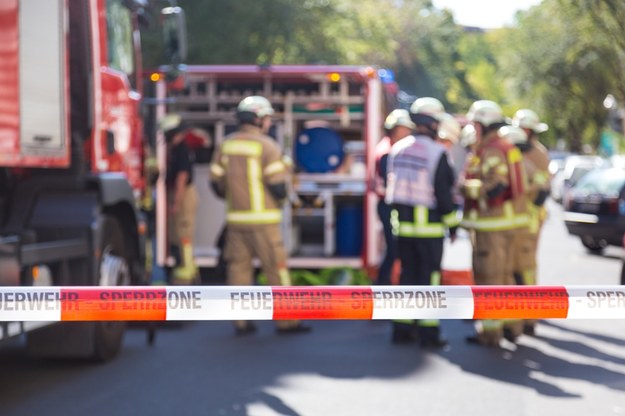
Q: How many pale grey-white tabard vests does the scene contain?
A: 1